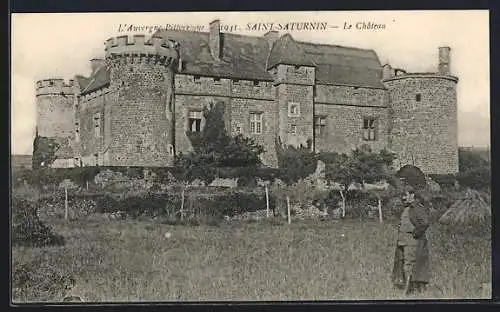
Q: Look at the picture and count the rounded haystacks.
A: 1